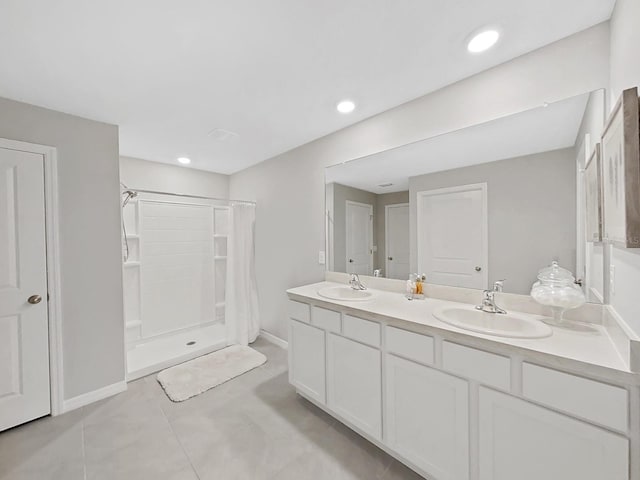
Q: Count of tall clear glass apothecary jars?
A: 1